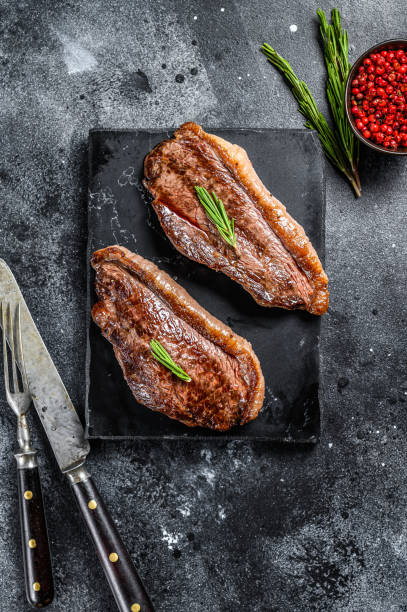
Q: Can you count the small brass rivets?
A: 6